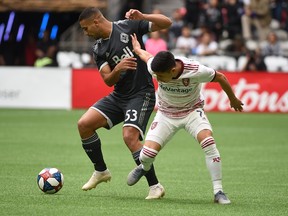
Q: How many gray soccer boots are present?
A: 2